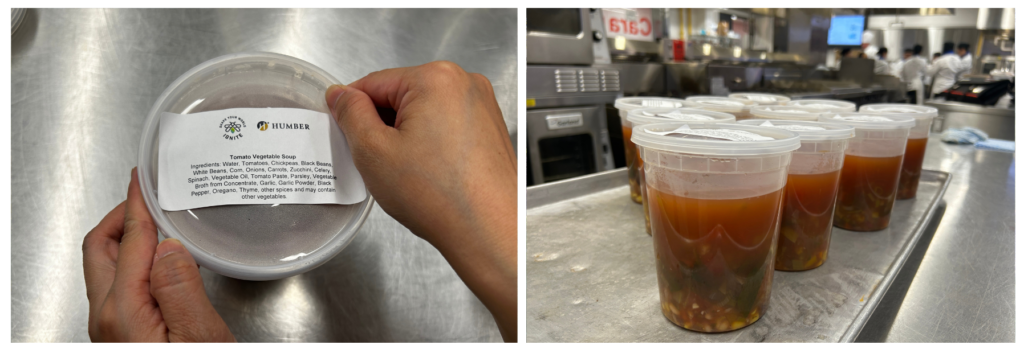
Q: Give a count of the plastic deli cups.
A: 11